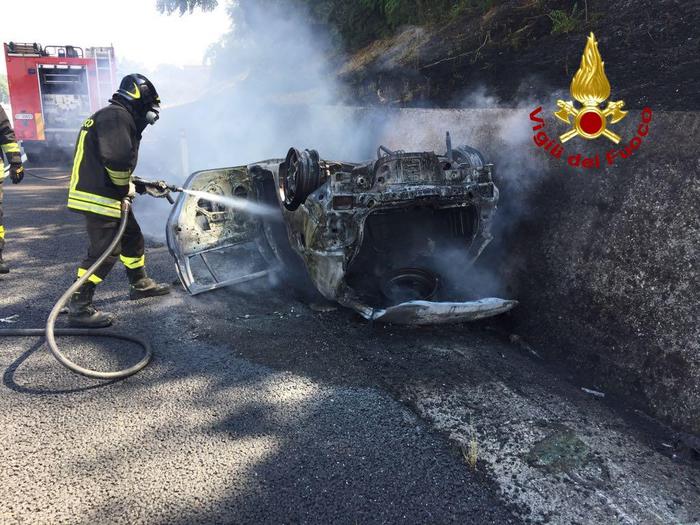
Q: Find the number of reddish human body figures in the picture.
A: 0